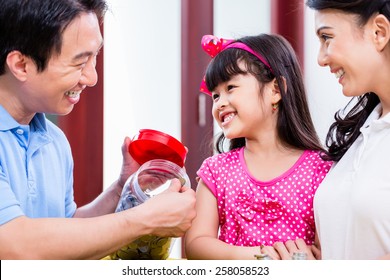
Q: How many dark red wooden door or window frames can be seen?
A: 3